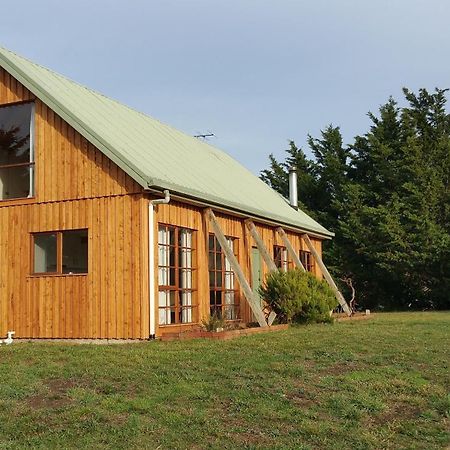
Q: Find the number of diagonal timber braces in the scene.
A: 4